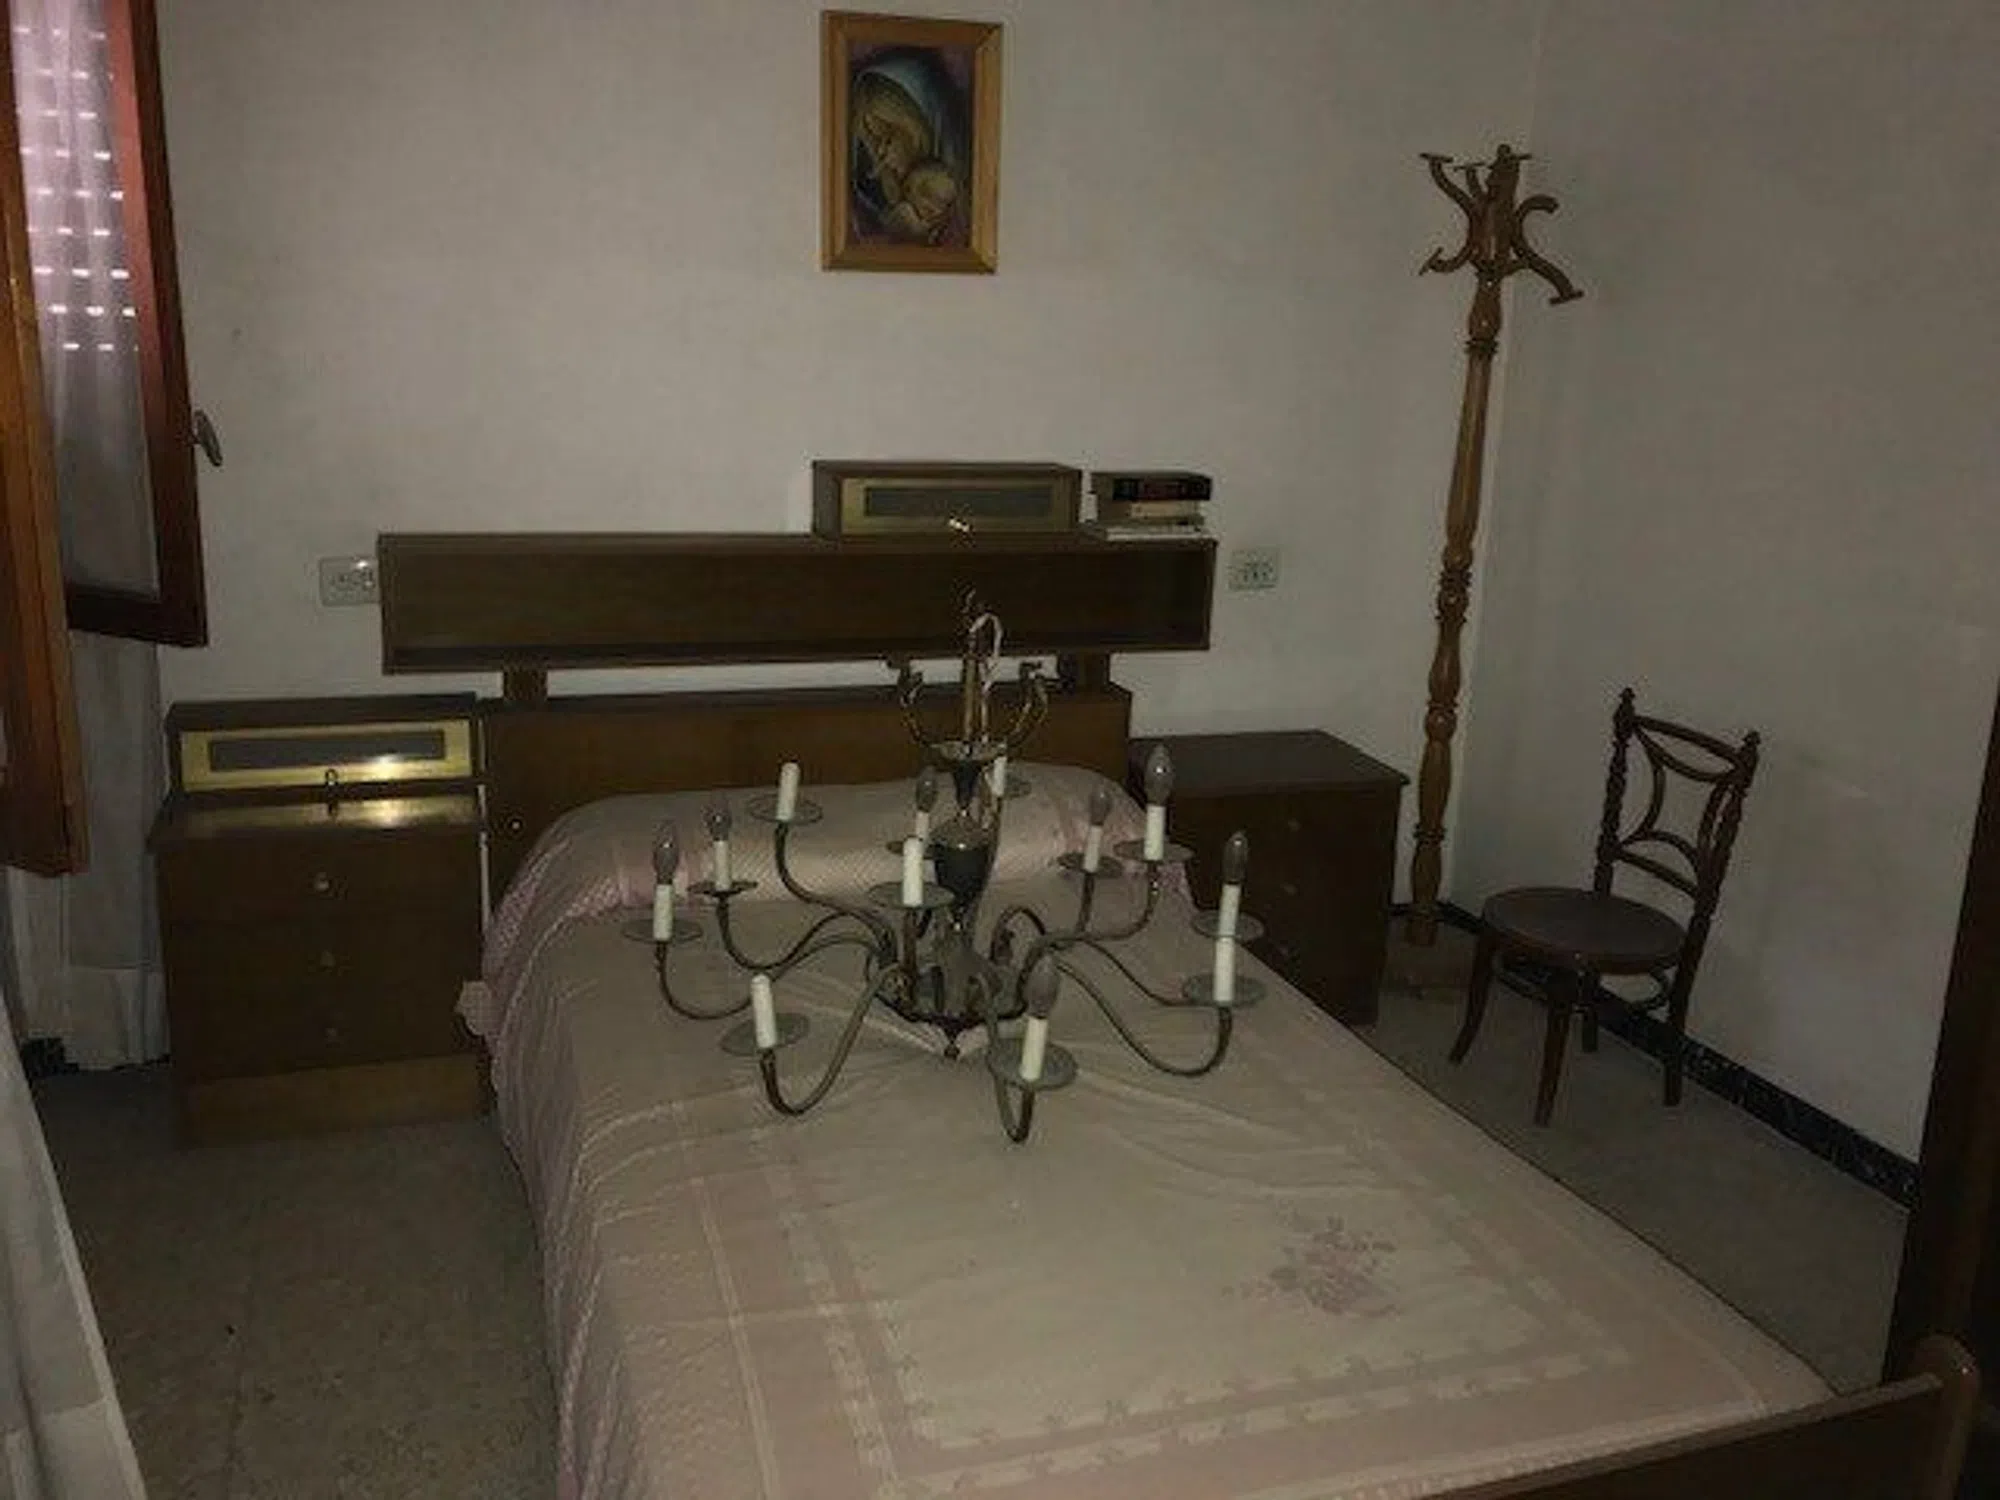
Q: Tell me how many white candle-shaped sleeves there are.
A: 12